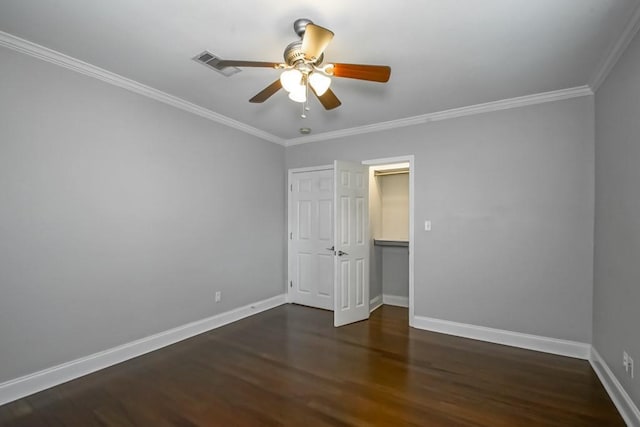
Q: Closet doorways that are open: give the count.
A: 1